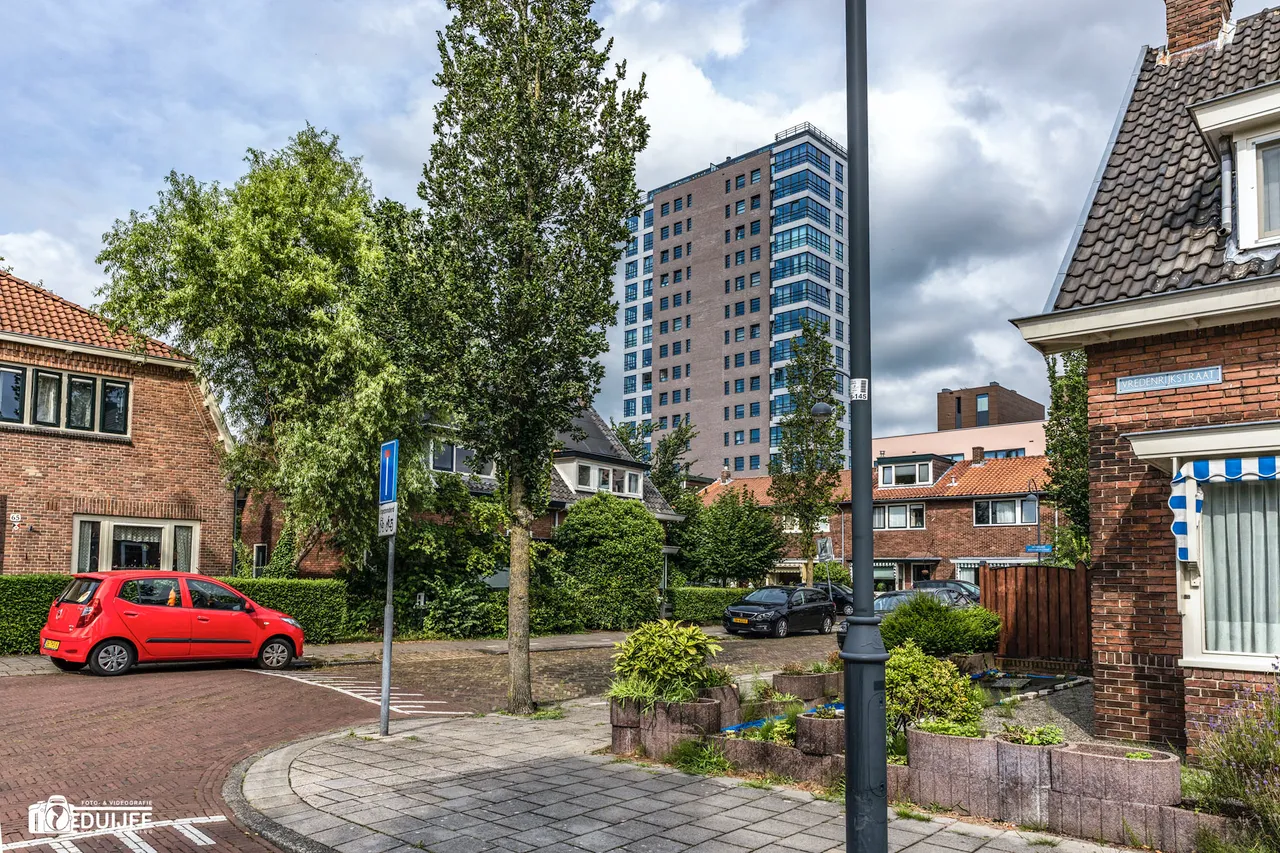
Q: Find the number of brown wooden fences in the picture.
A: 1